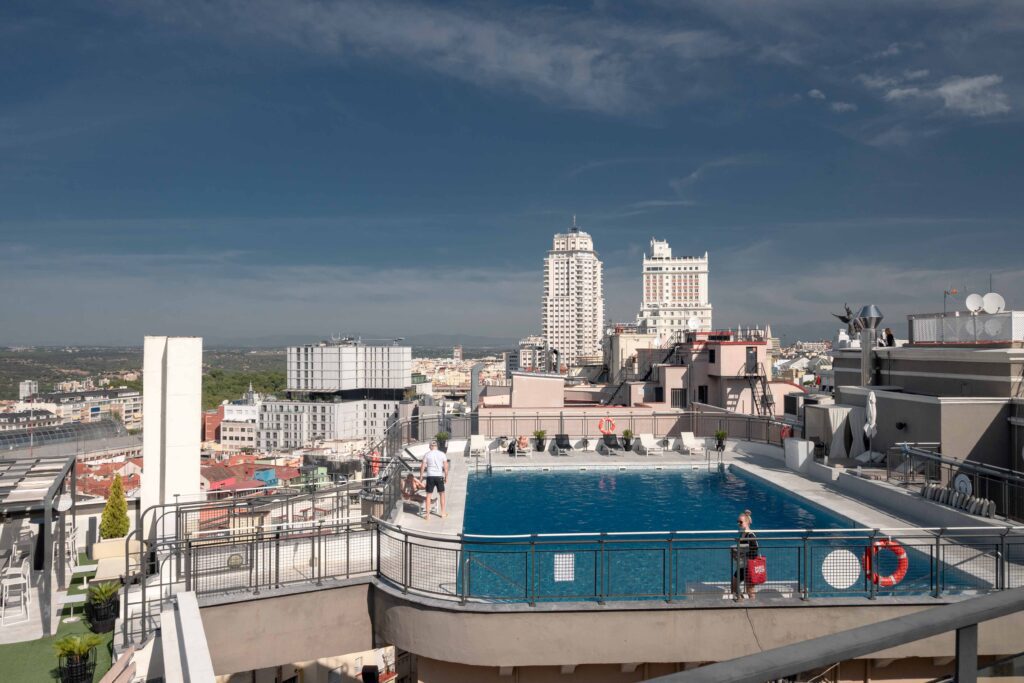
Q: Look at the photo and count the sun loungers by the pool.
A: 9